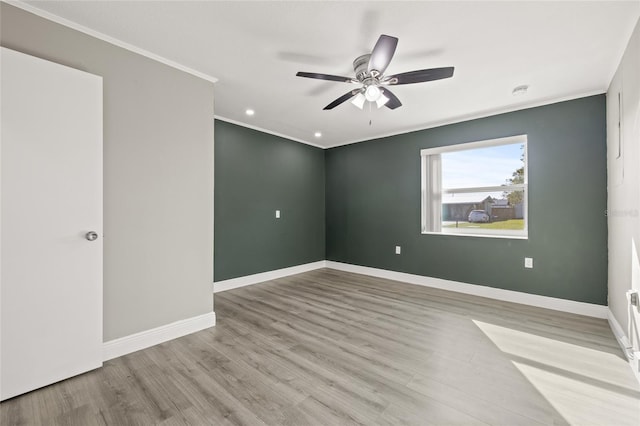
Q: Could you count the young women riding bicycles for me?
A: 0